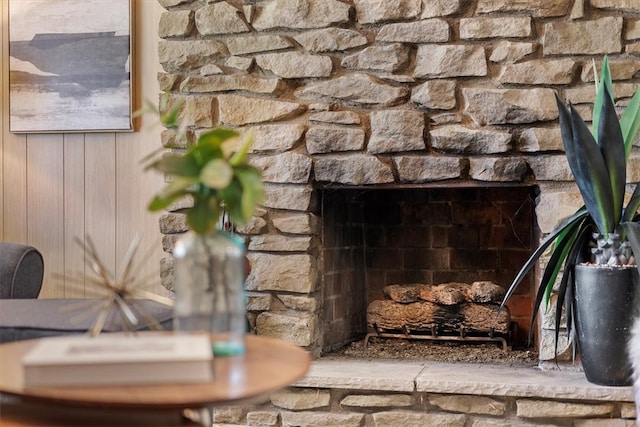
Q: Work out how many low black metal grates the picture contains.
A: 1